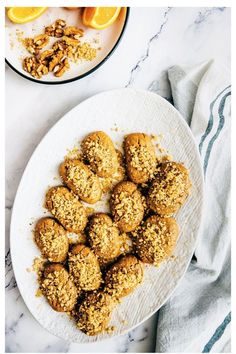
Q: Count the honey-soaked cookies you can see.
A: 13